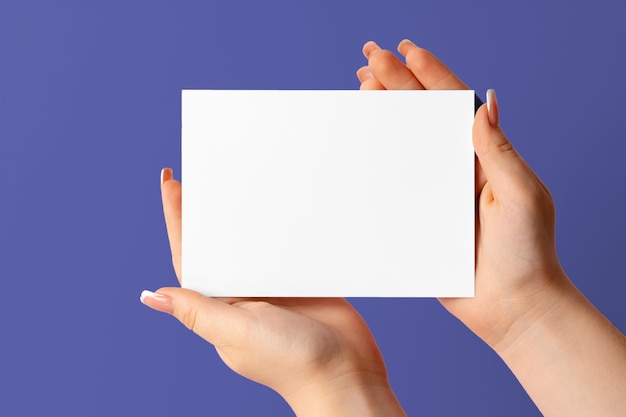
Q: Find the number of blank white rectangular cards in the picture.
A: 1